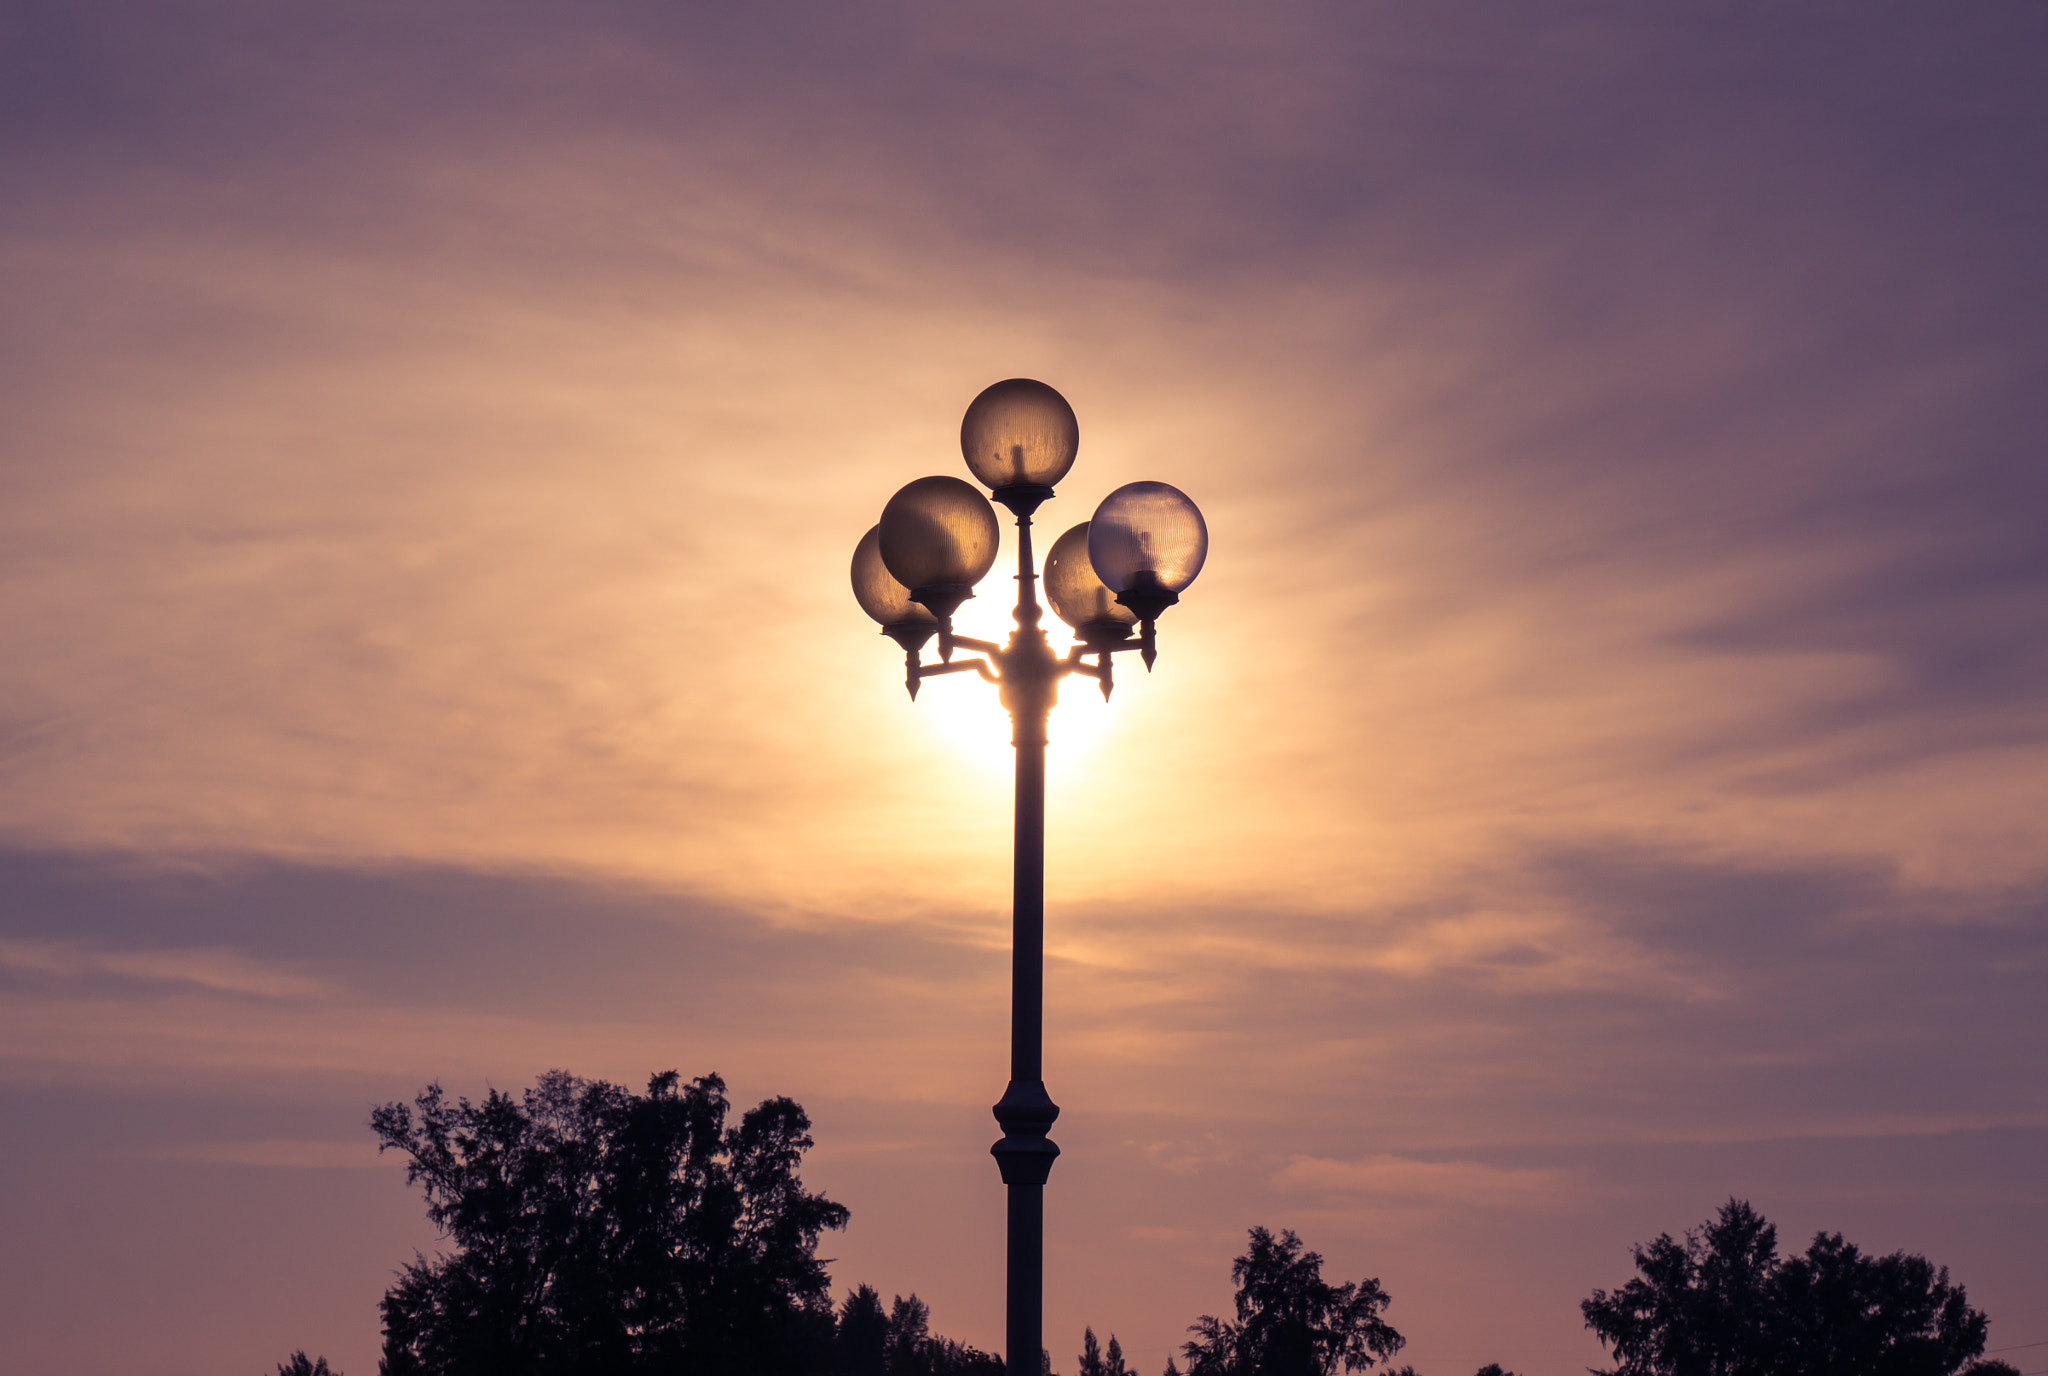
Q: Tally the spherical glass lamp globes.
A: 5